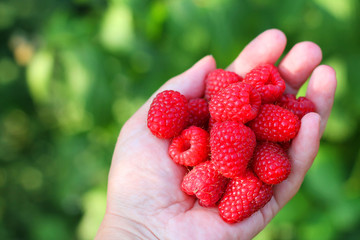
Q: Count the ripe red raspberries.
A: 12